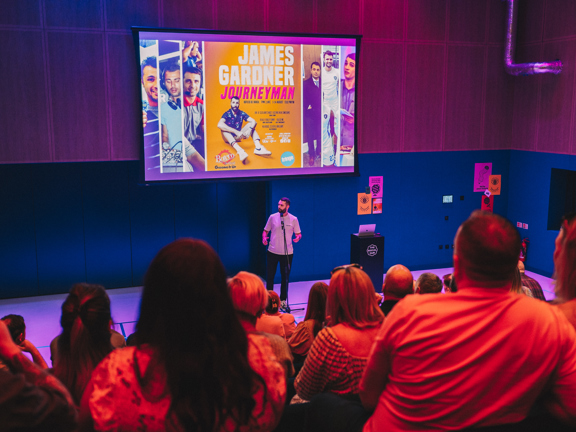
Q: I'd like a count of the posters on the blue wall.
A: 6